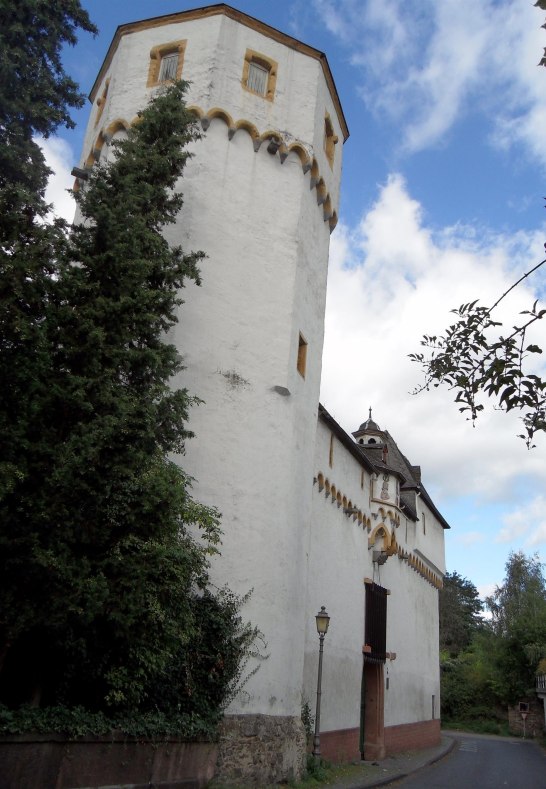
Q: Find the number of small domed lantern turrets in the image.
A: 1